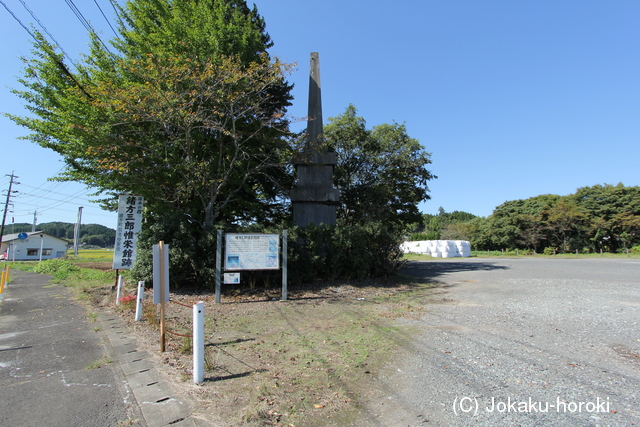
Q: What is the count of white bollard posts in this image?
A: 3